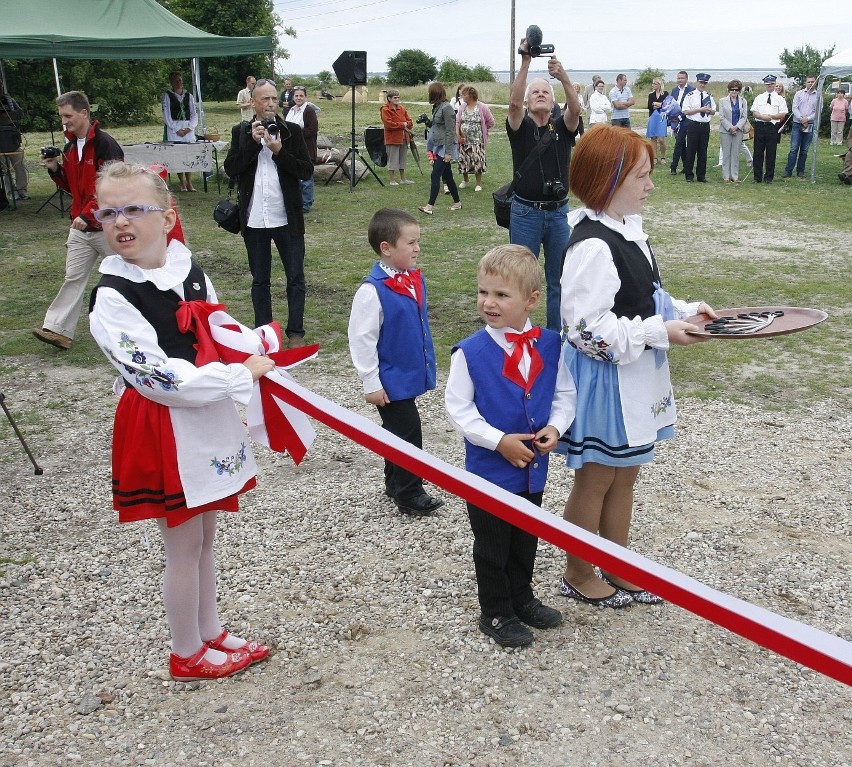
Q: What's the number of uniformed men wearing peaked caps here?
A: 2